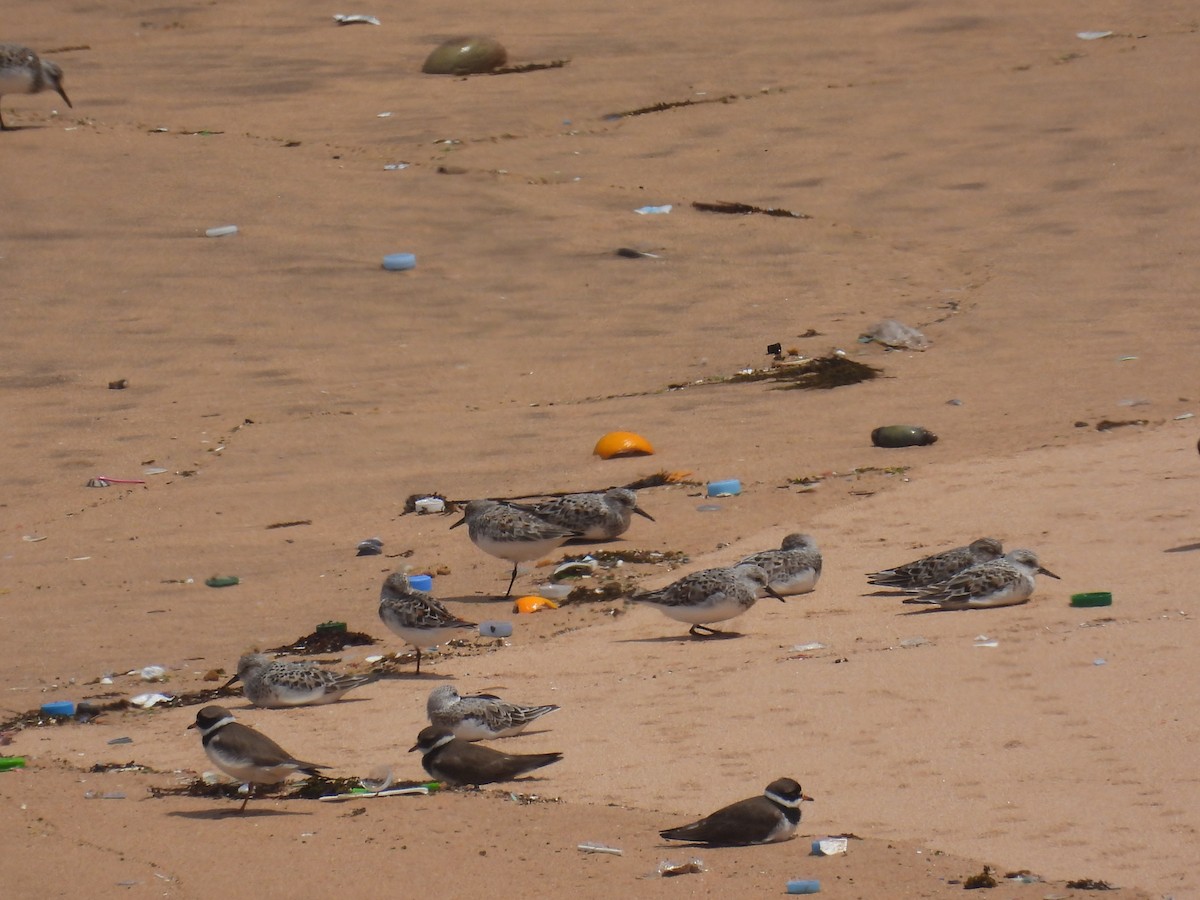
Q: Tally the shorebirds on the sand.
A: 13